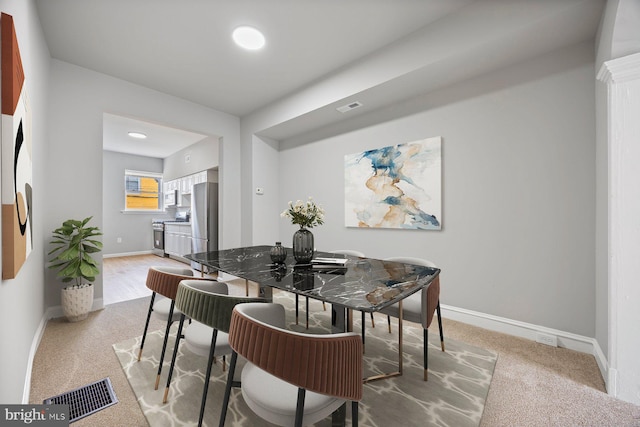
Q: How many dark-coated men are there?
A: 0